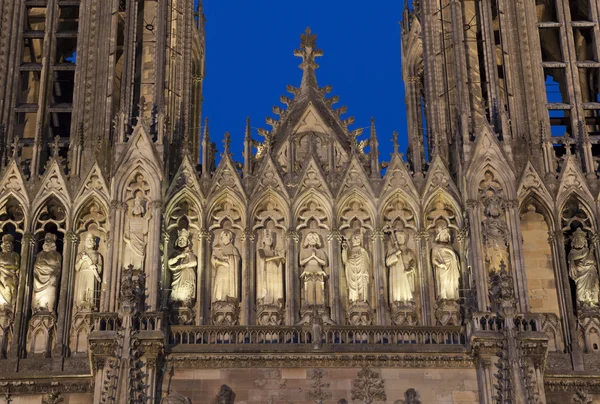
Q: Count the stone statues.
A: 13